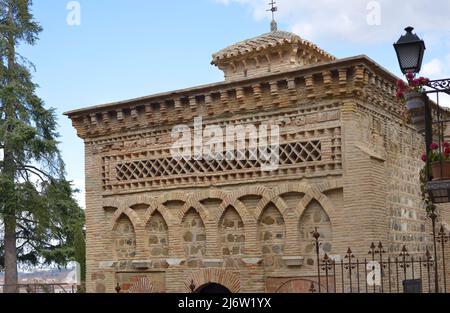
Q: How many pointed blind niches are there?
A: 6